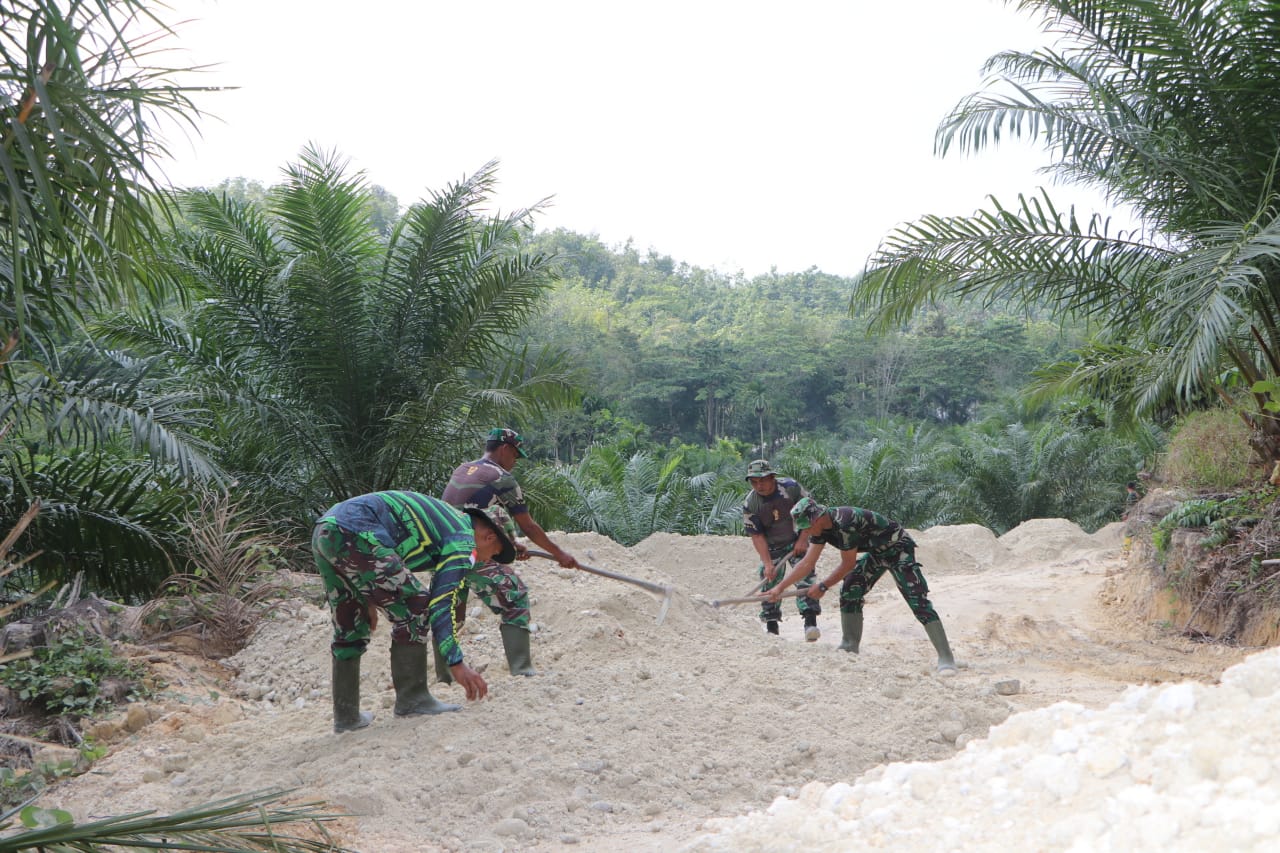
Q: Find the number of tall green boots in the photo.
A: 6